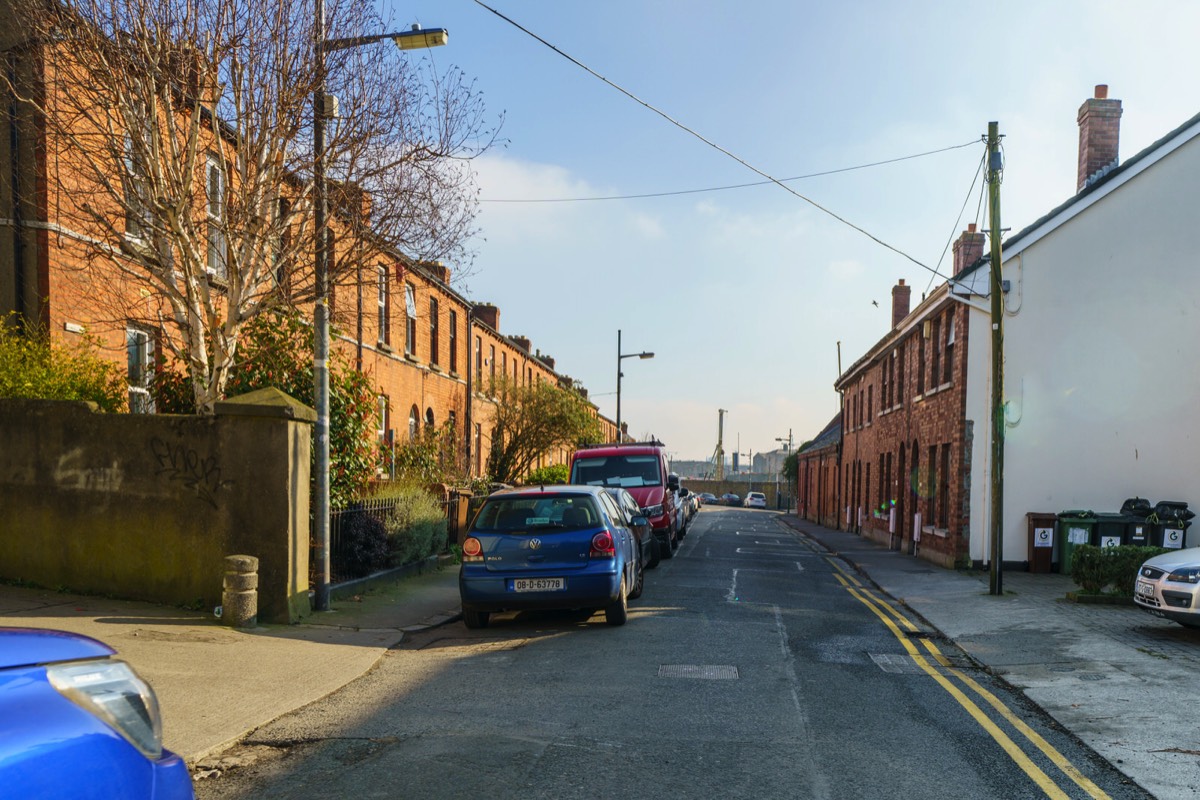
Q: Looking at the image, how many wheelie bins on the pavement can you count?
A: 5